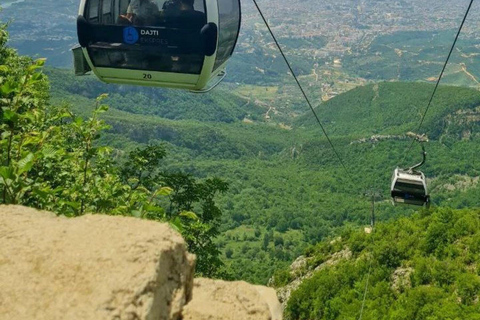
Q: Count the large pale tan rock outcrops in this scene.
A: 2